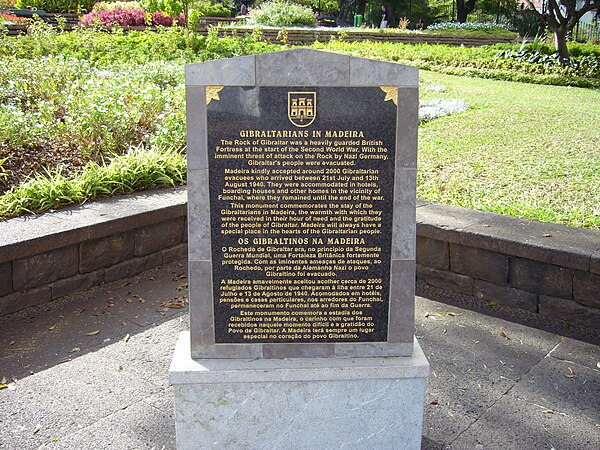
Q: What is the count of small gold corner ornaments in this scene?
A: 2